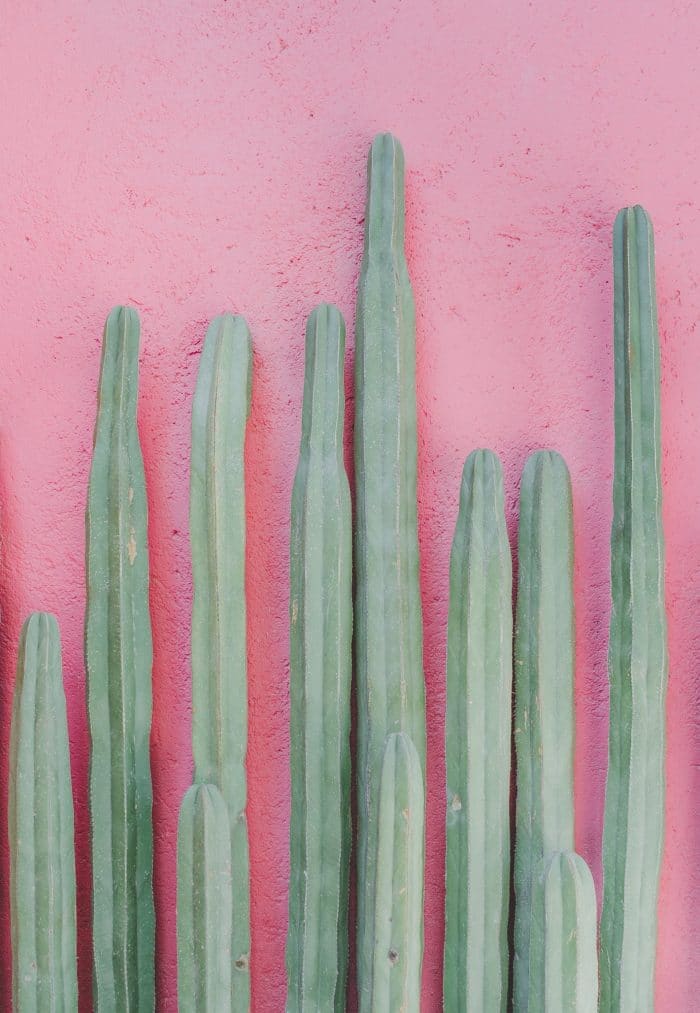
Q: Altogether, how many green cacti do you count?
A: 11